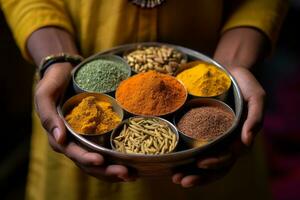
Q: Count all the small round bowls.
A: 7